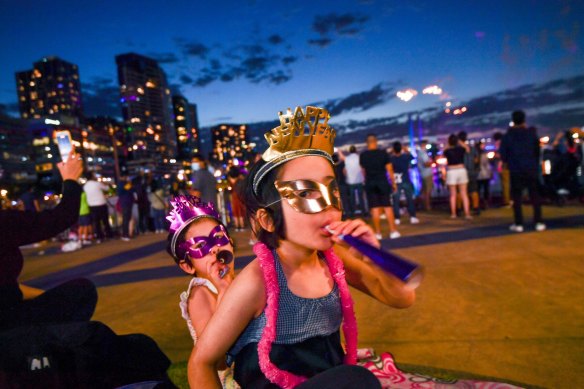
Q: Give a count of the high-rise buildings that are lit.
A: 4